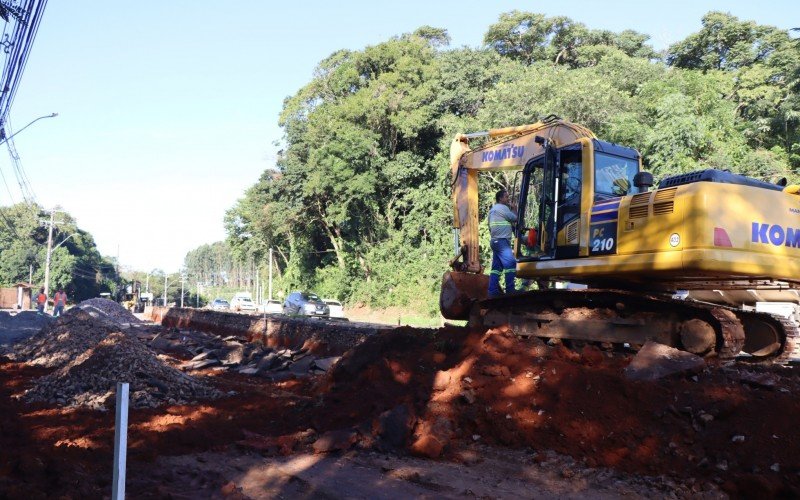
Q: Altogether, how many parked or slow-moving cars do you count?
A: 5